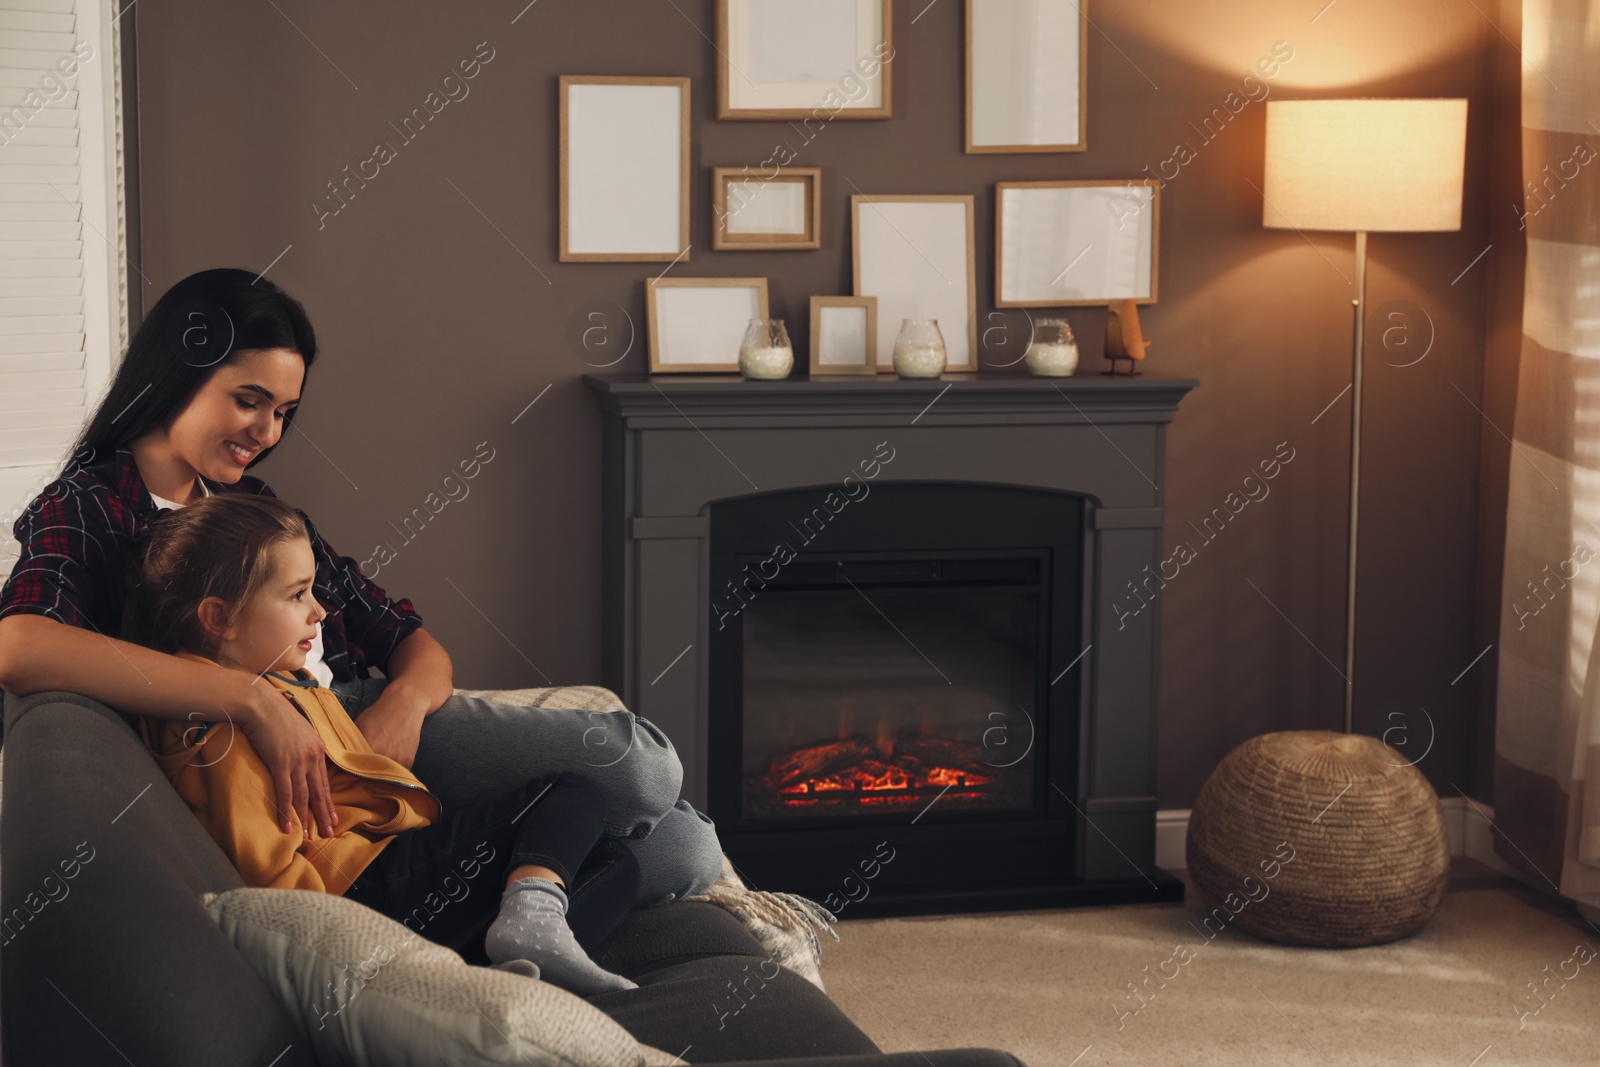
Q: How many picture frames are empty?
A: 8